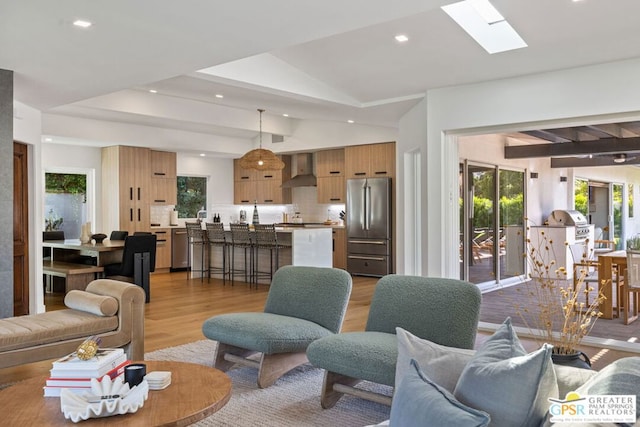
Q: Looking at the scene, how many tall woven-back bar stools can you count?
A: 4